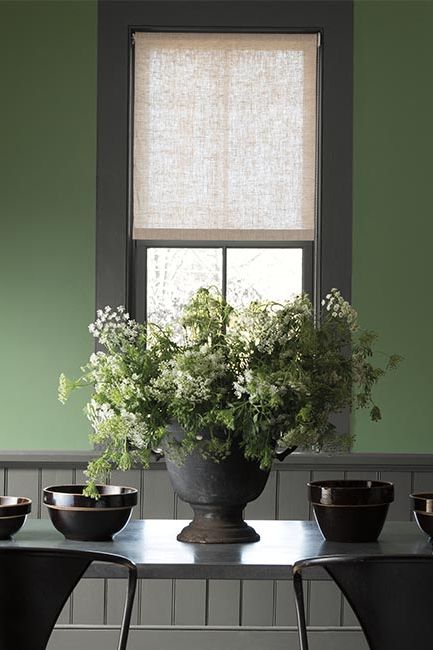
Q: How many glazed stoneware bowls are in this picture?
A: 4